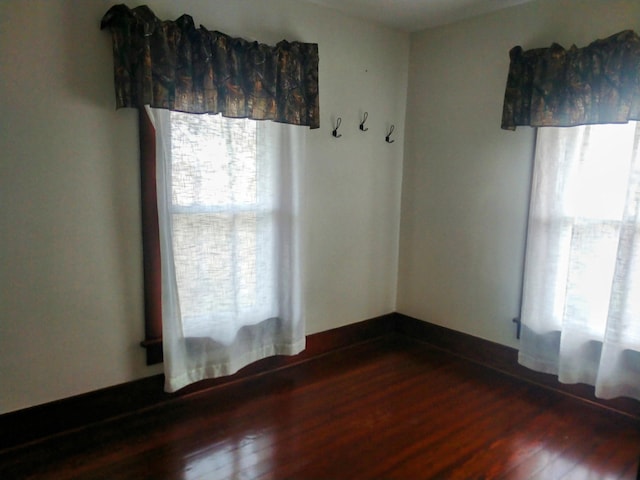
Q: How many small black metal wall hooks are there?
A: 3